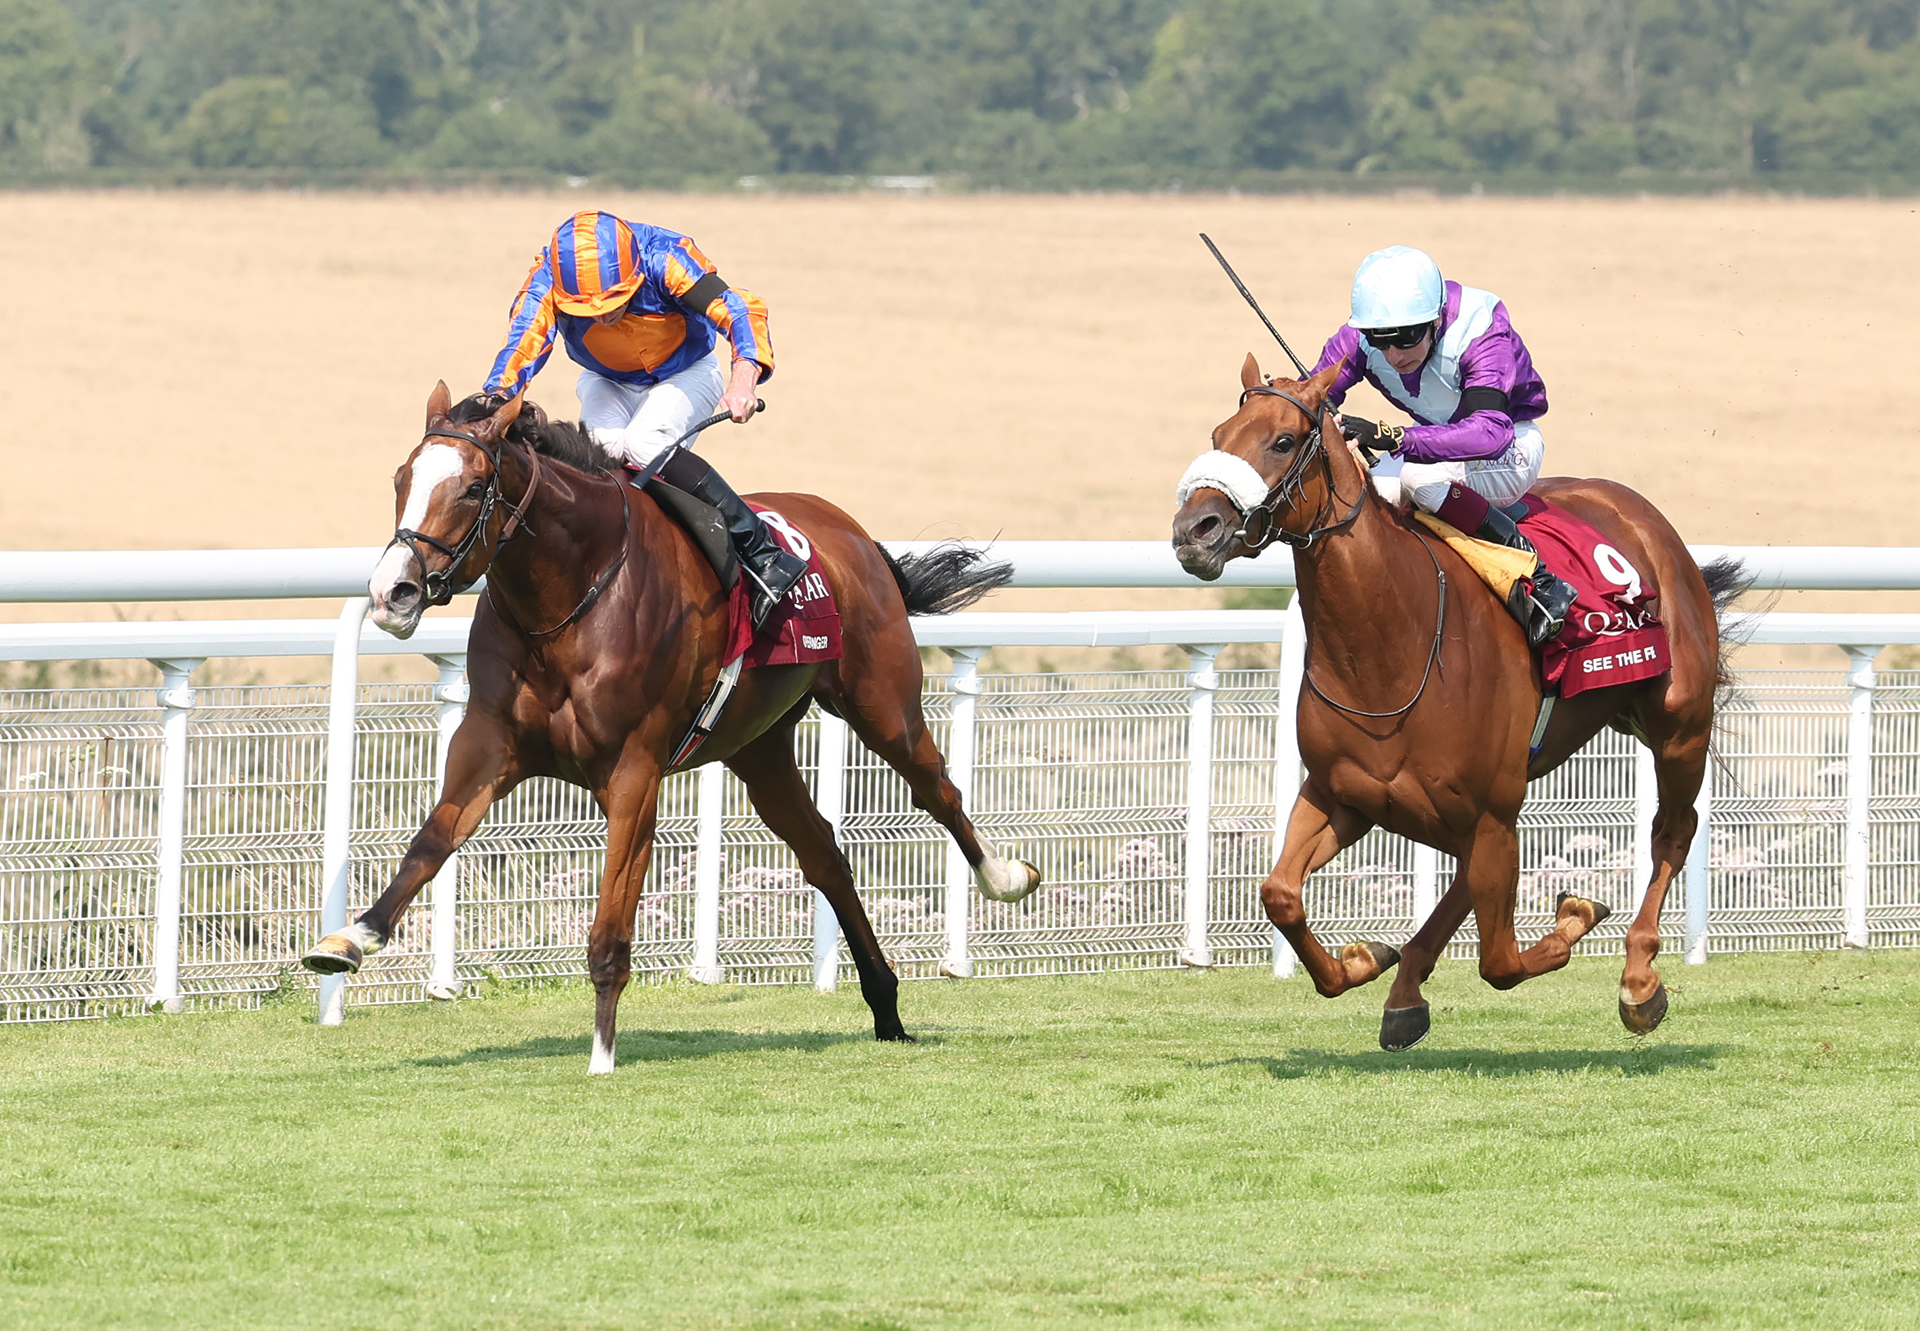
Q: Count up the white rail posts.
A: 12